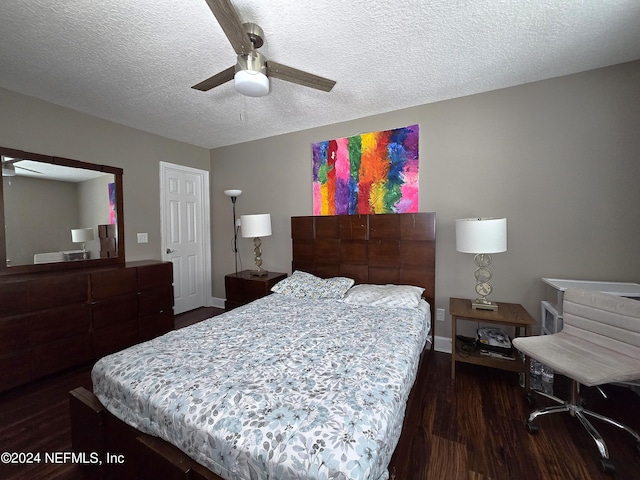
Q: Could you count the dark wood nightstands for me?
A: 1